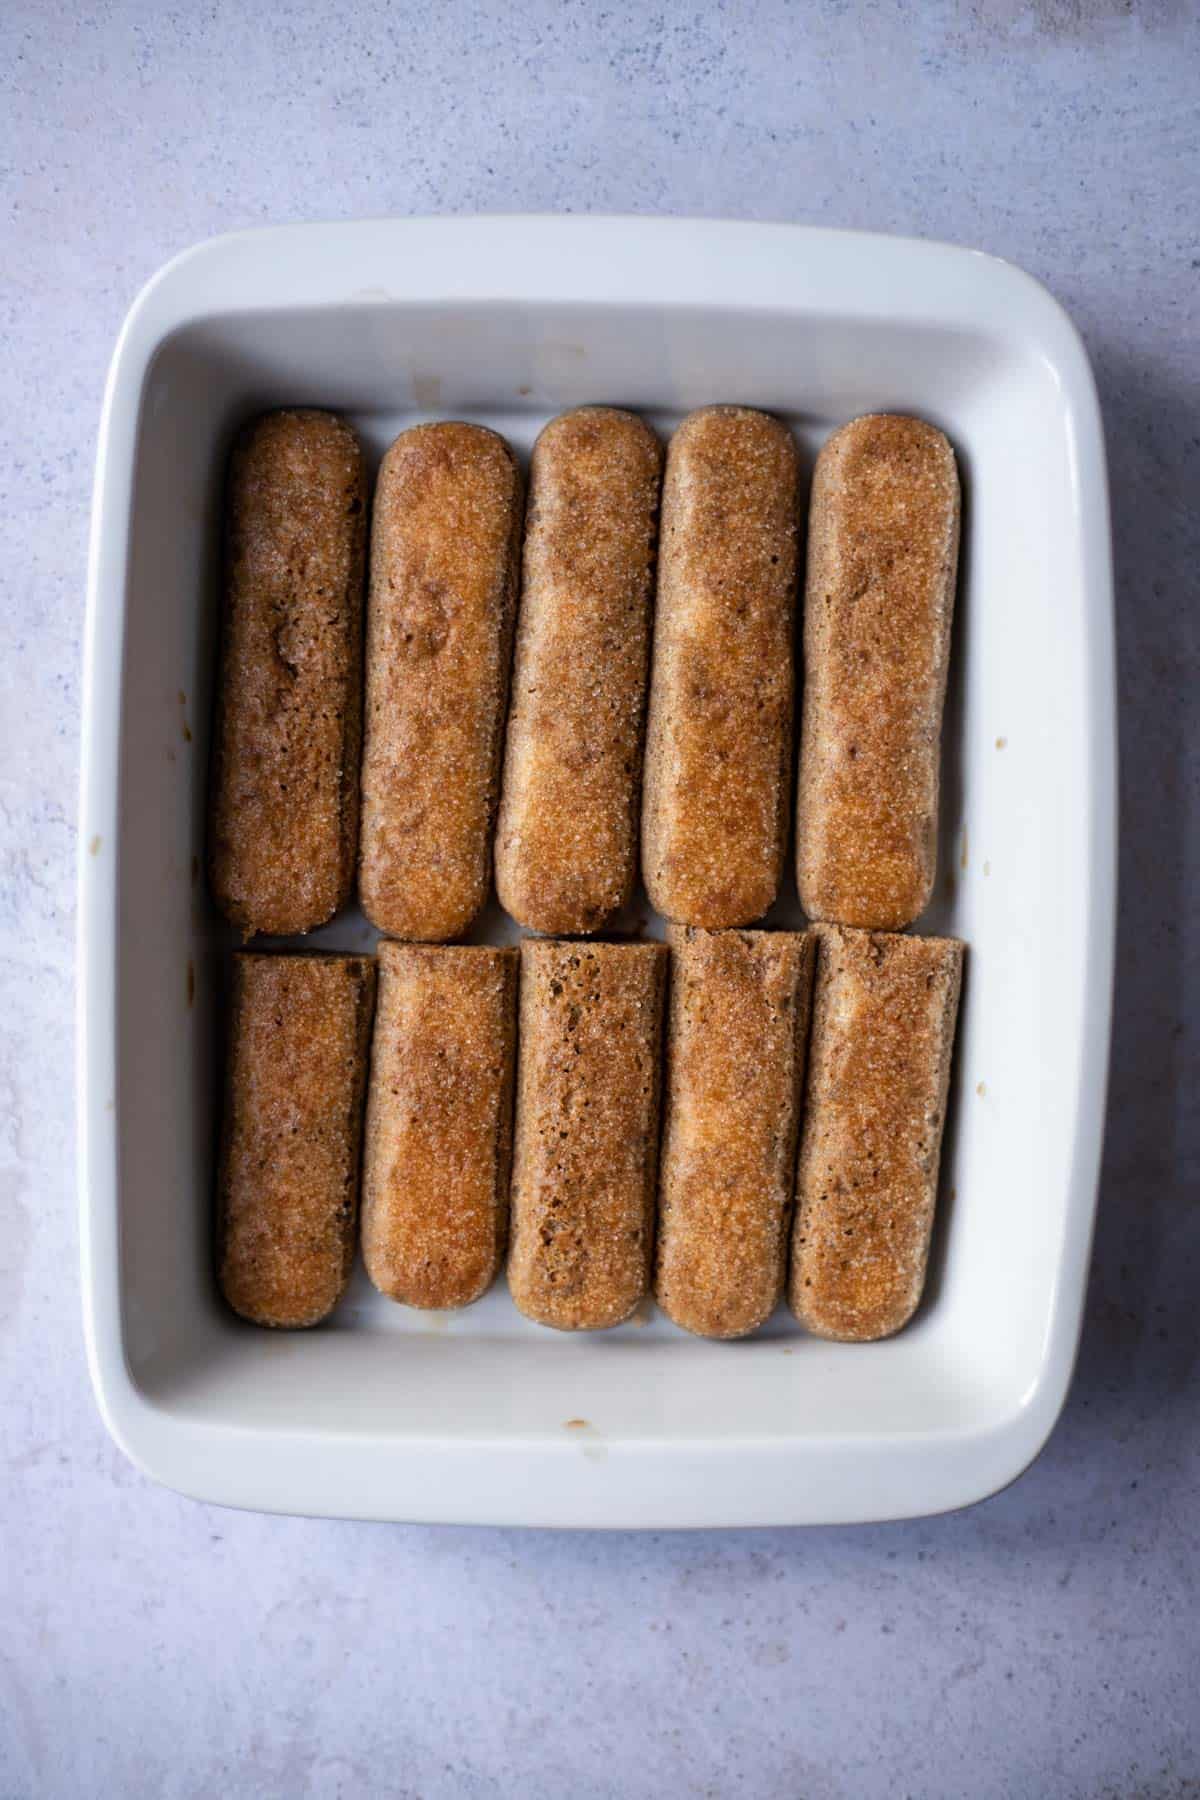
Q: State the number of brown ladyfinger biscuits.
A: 10